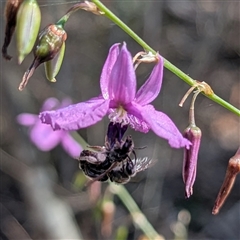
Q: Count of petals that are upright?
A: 3